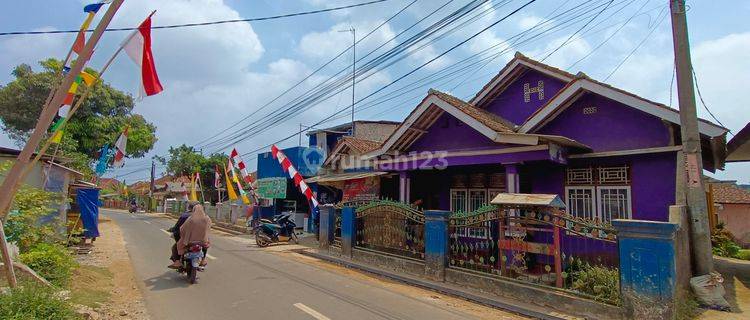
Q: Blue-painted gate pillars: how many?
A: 4